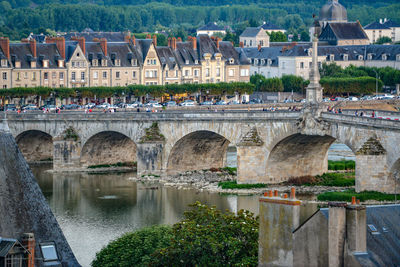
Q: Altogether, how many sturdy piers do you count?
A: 4